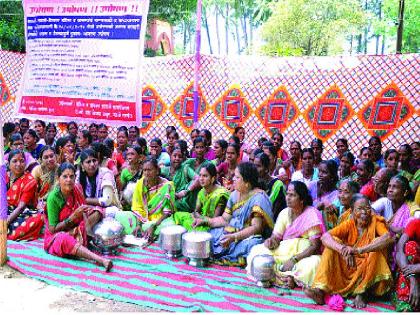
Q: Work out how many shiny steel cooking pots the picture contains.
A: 4